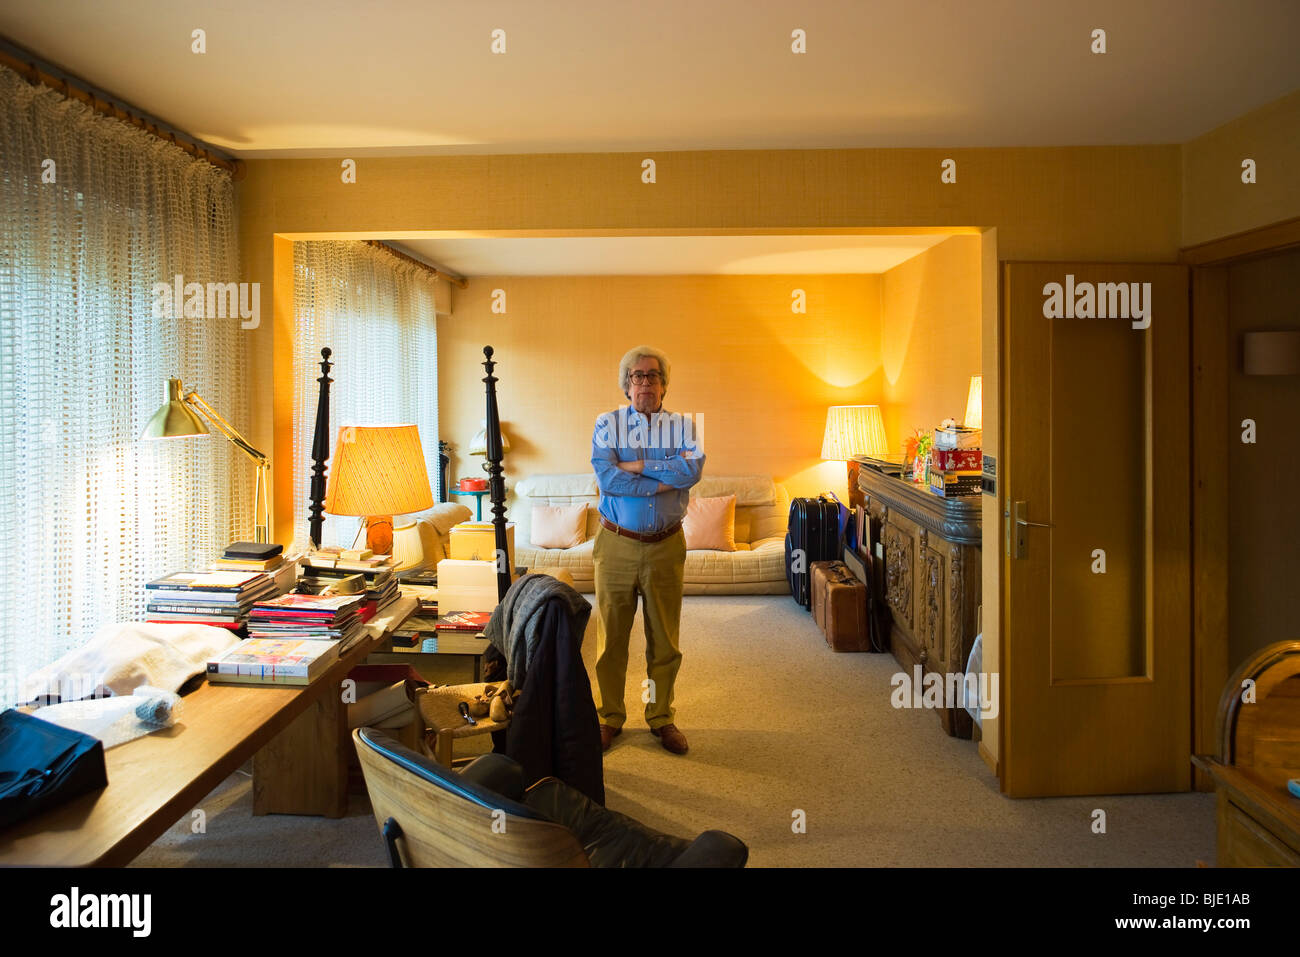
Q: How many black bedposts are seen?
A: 2